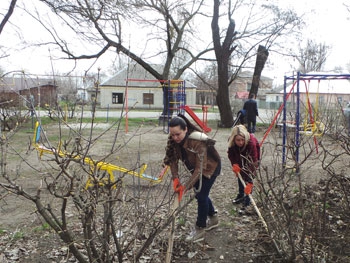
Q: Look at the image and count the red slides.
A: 1